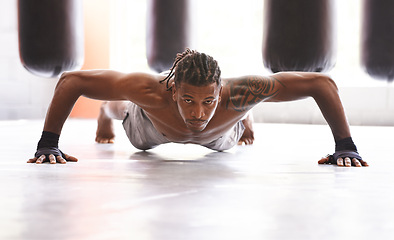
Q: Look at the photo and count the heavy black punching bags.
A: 4